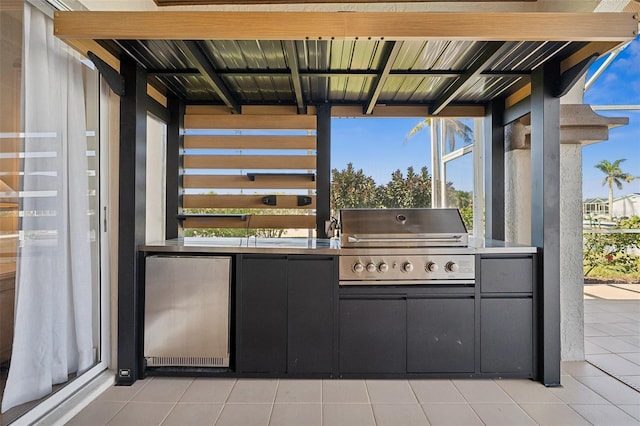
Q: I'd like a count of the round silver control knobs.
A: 6